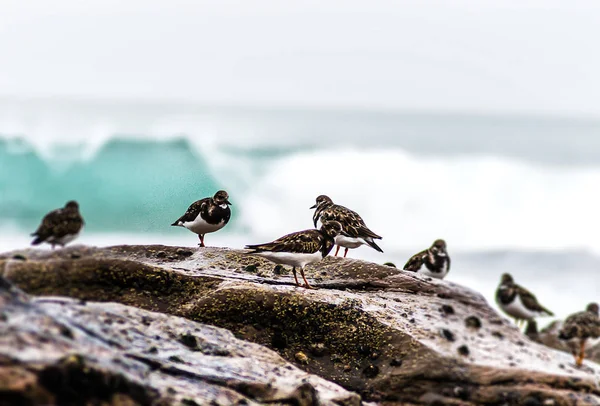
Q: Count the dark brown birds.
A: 7